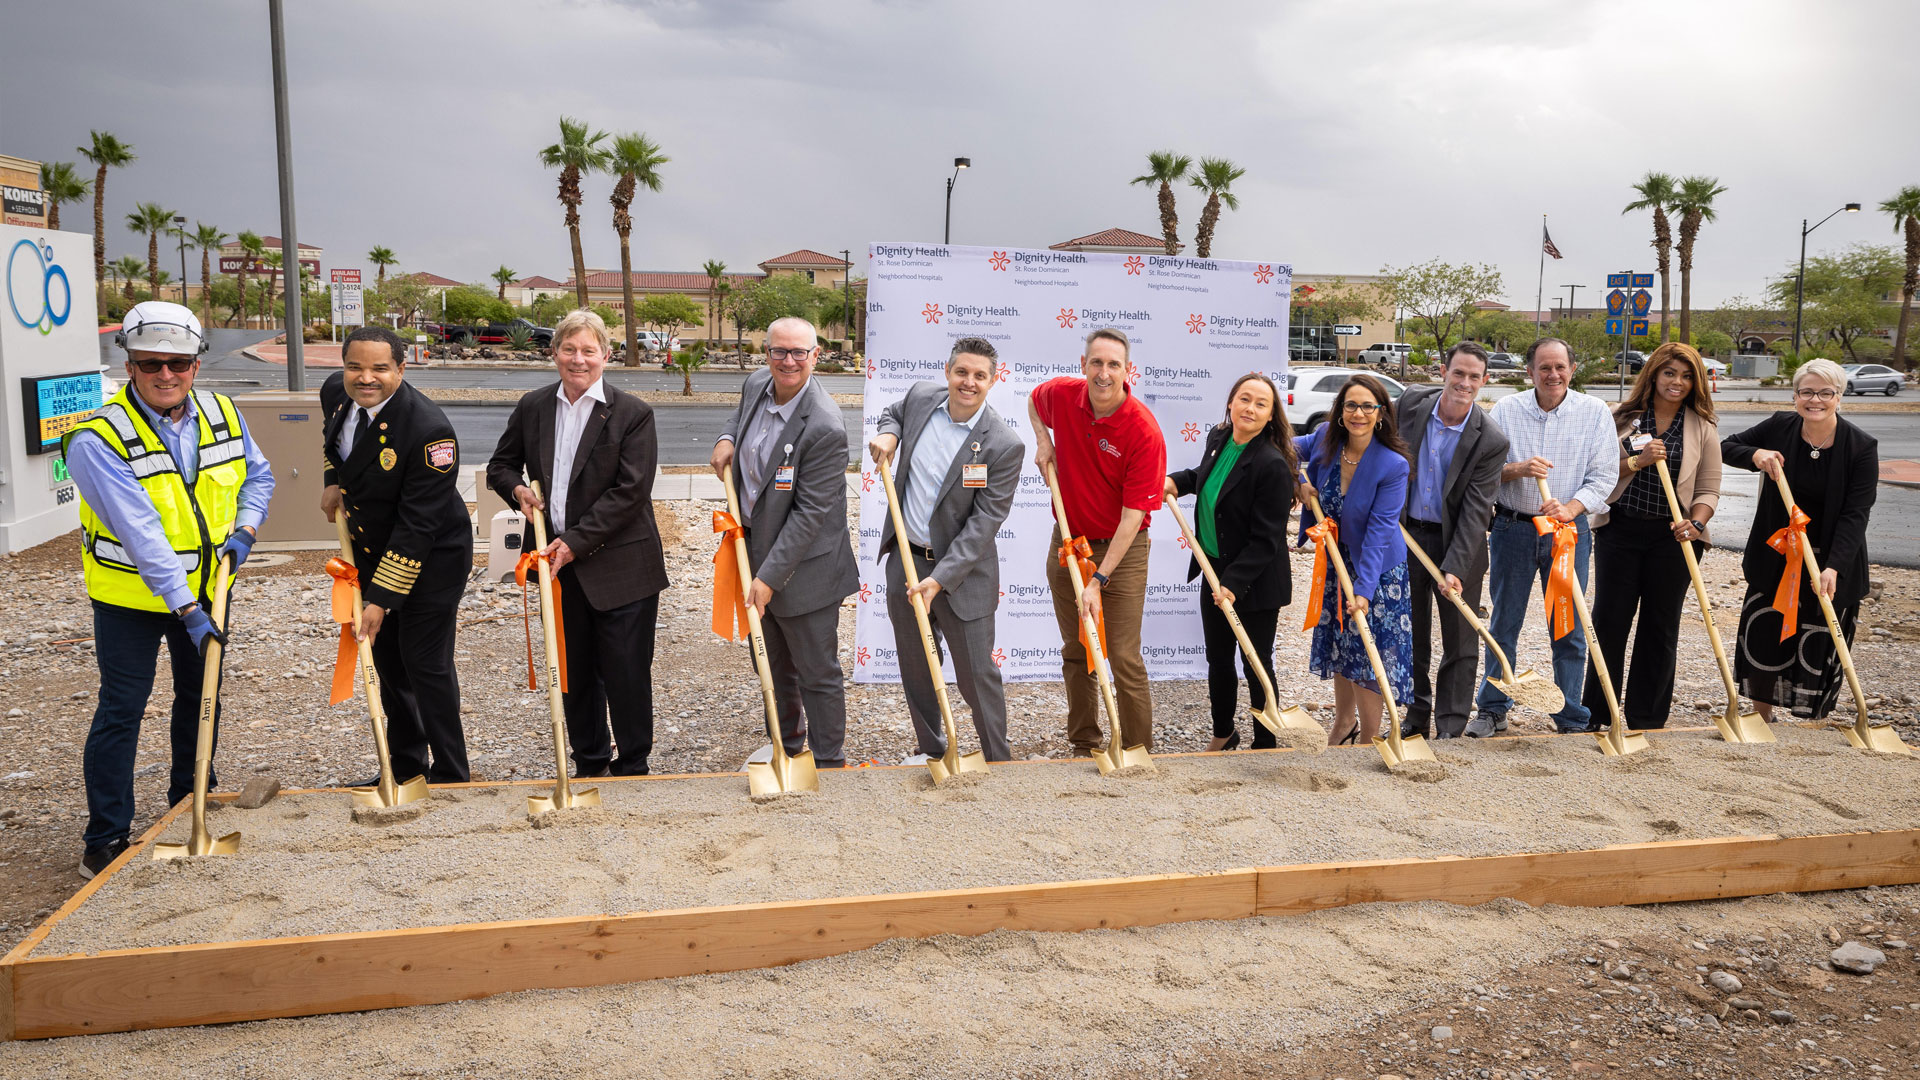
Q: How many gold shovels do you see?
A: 12